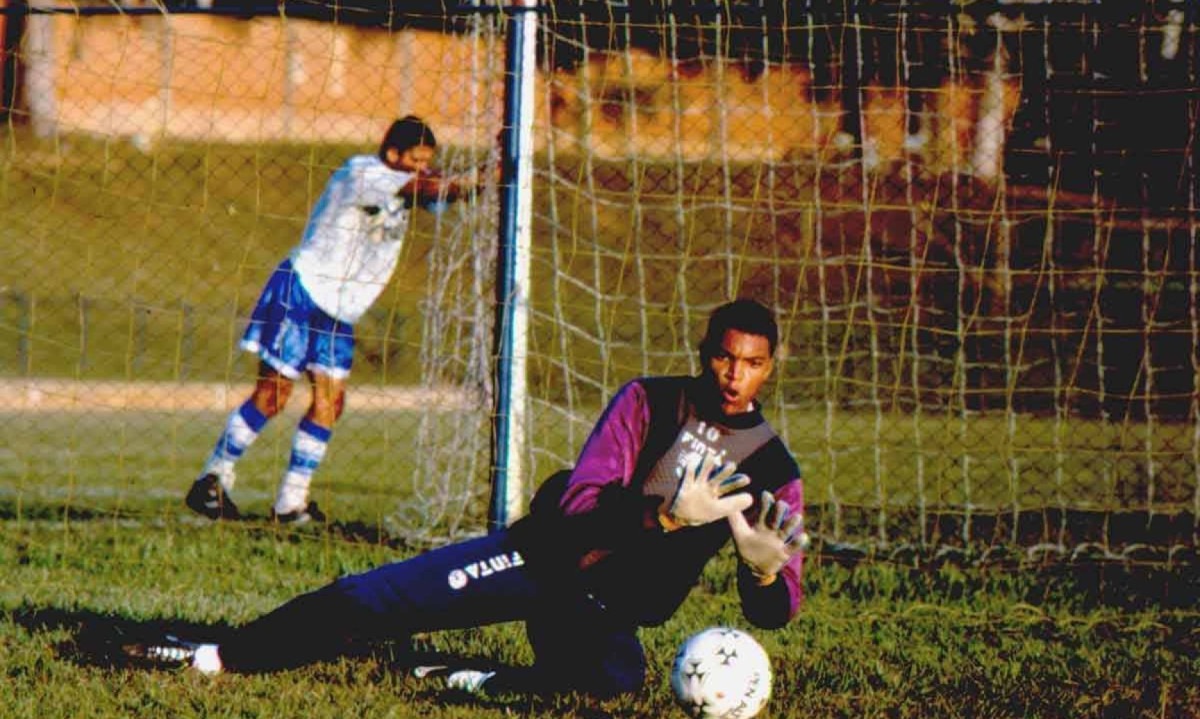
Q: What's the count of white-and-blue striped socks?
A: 2